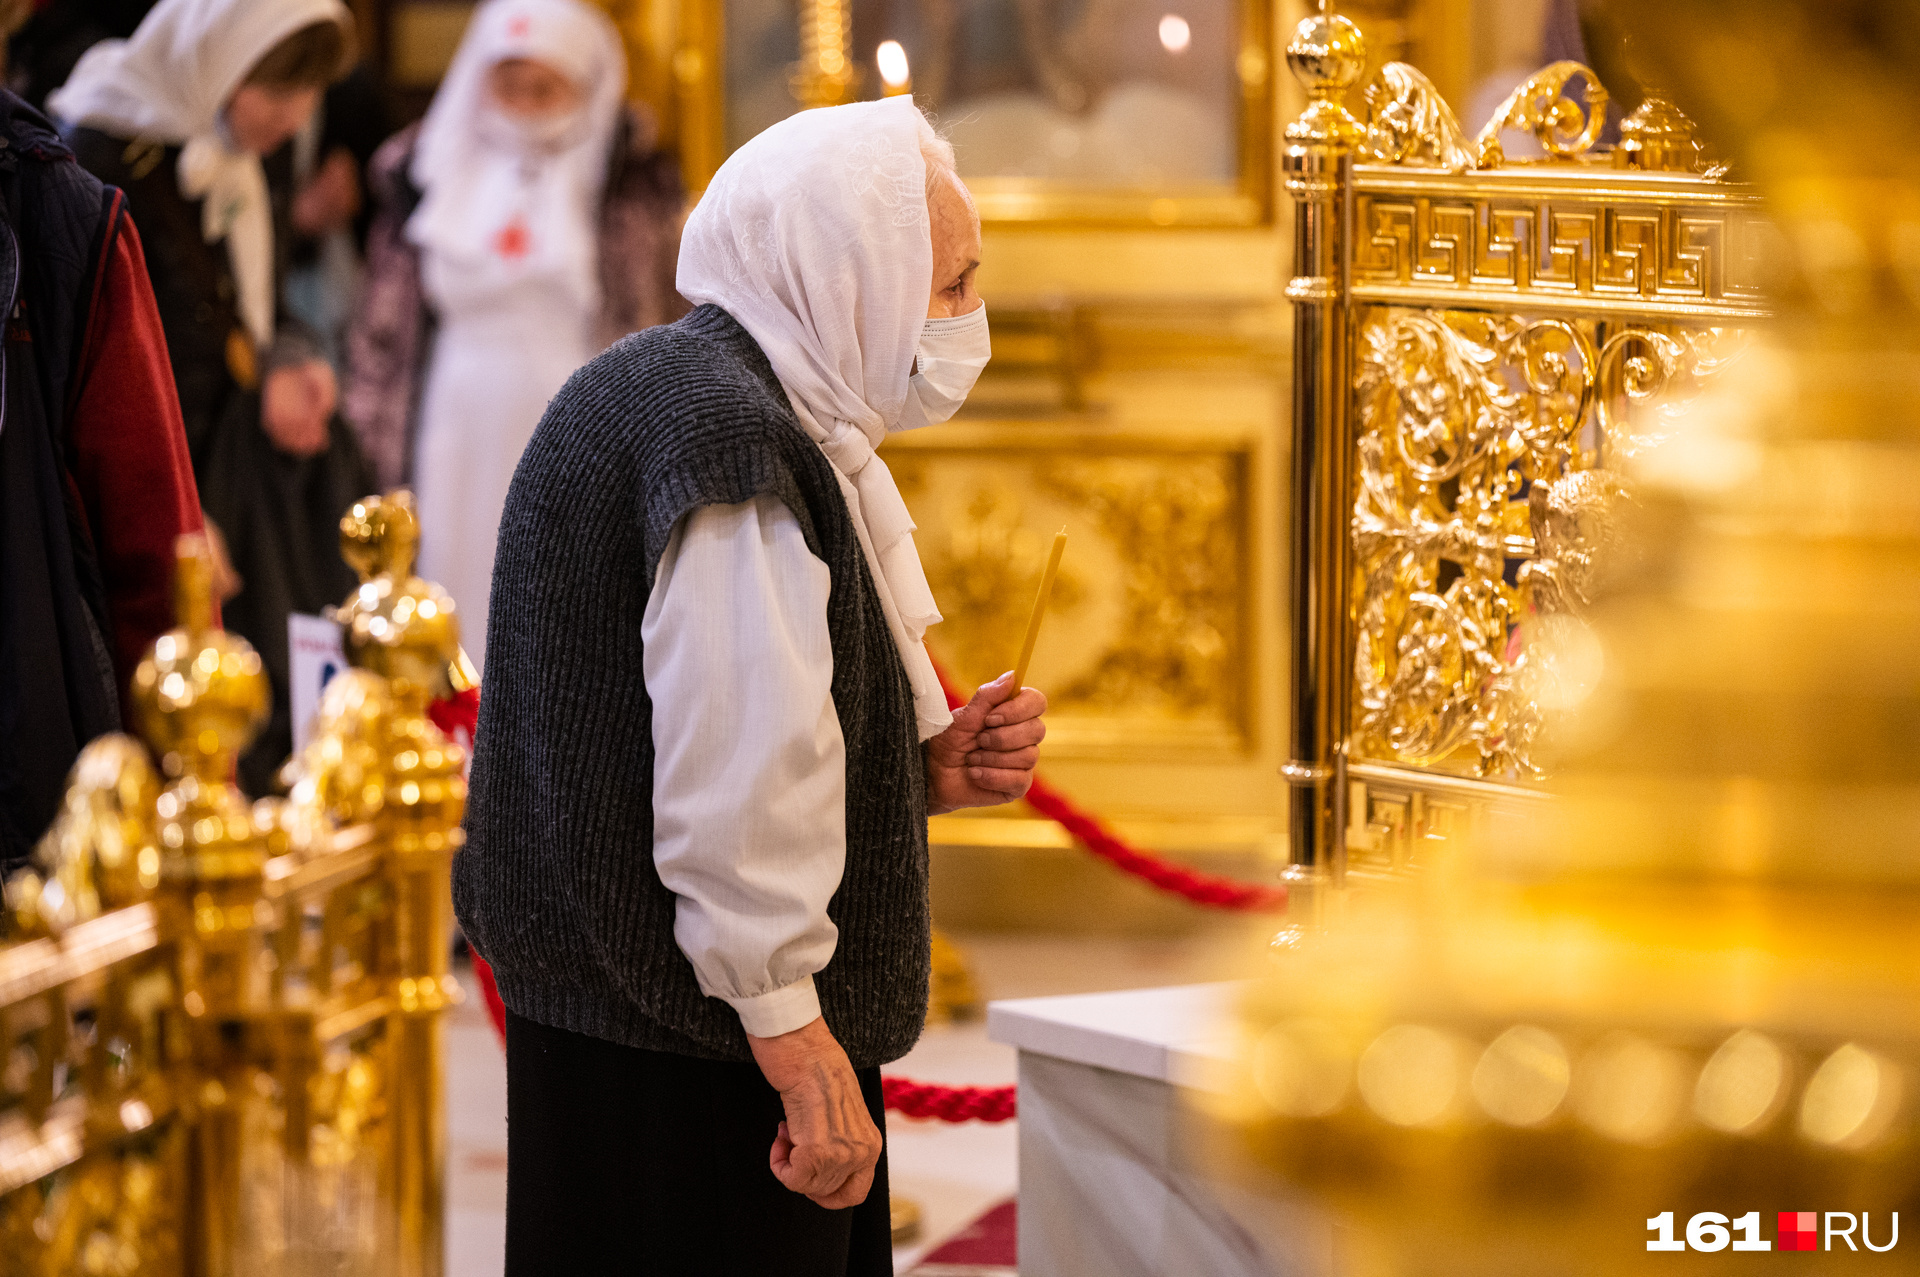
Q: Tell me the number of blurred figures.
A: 3